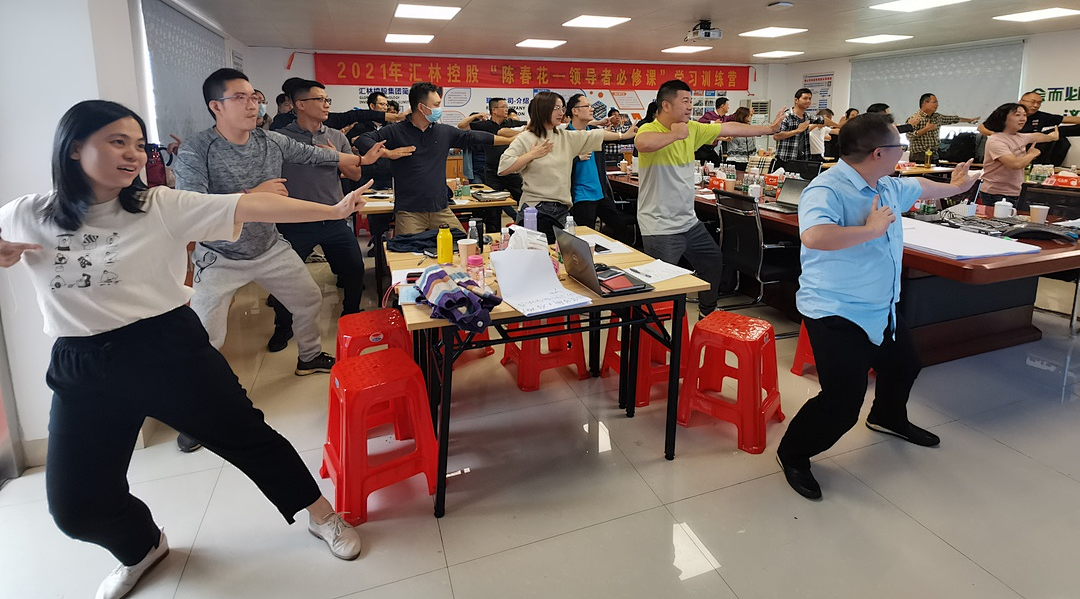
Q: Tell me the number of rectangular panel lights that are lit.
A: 10